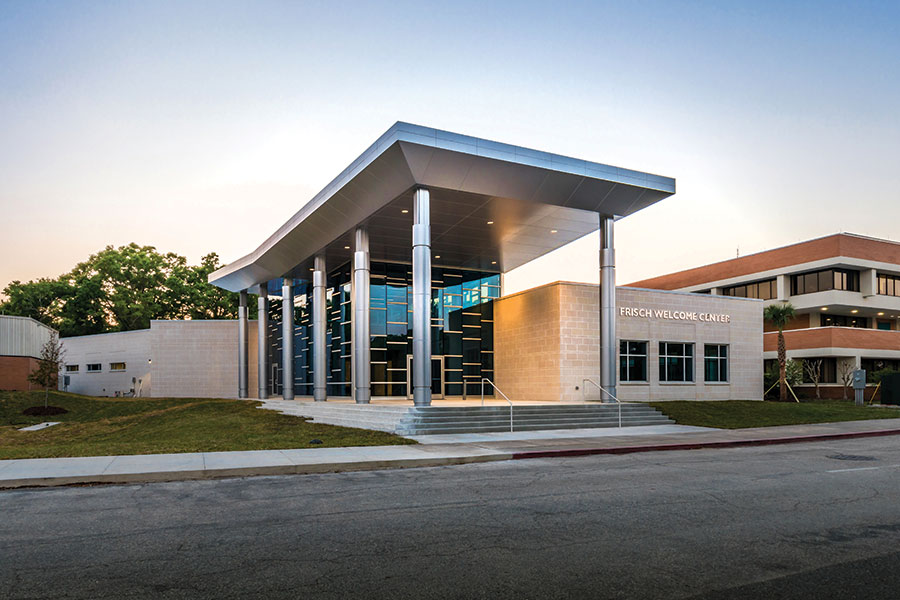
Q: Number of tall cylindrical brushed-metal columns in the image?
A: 7